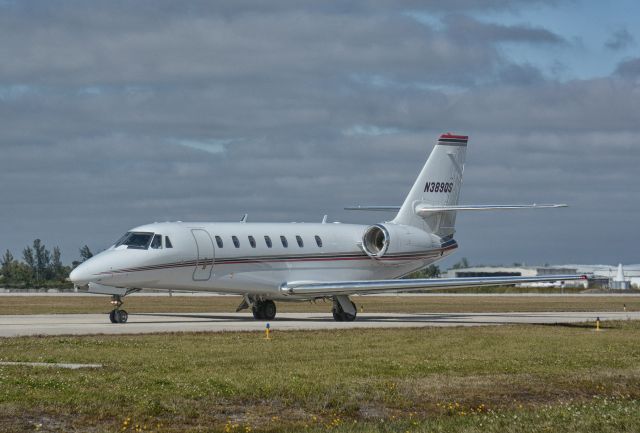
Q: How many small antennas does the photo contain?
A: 2